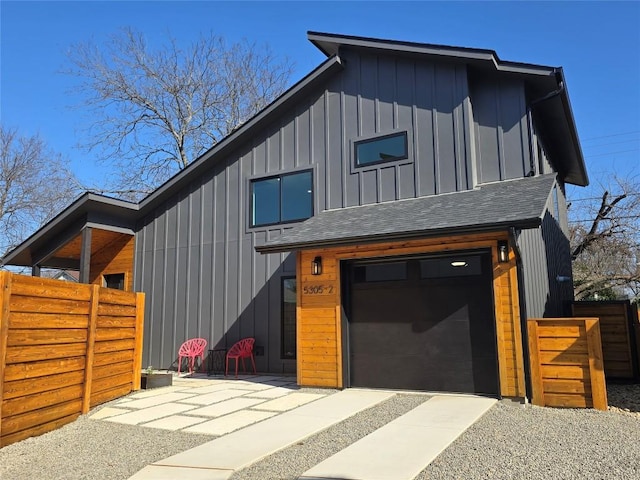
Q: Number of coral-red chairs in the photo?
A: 2